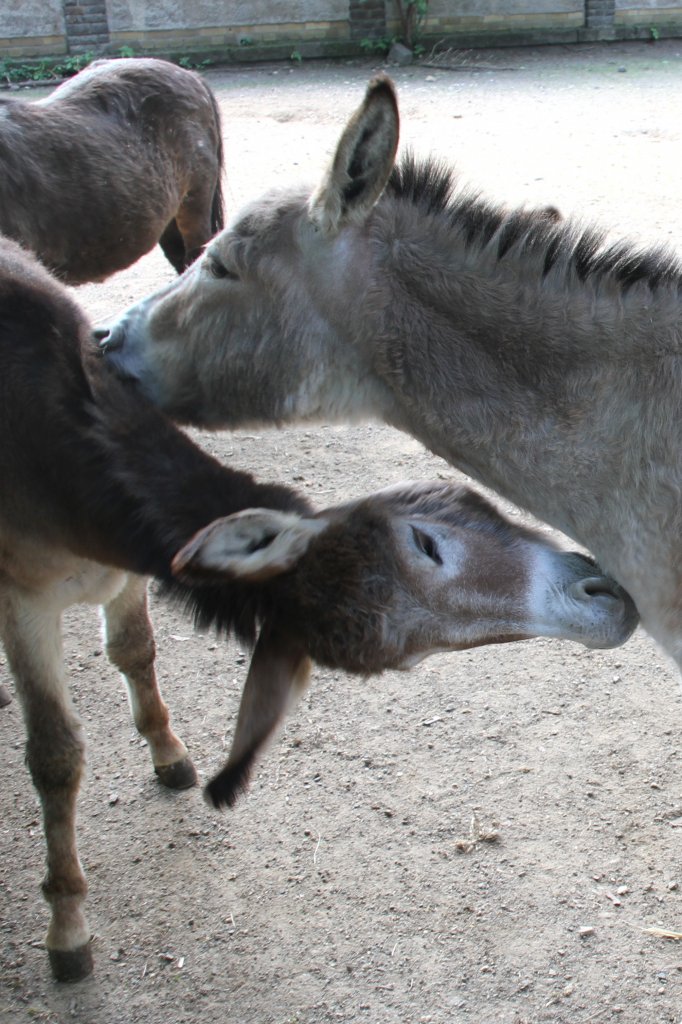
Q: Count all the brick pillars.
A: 3